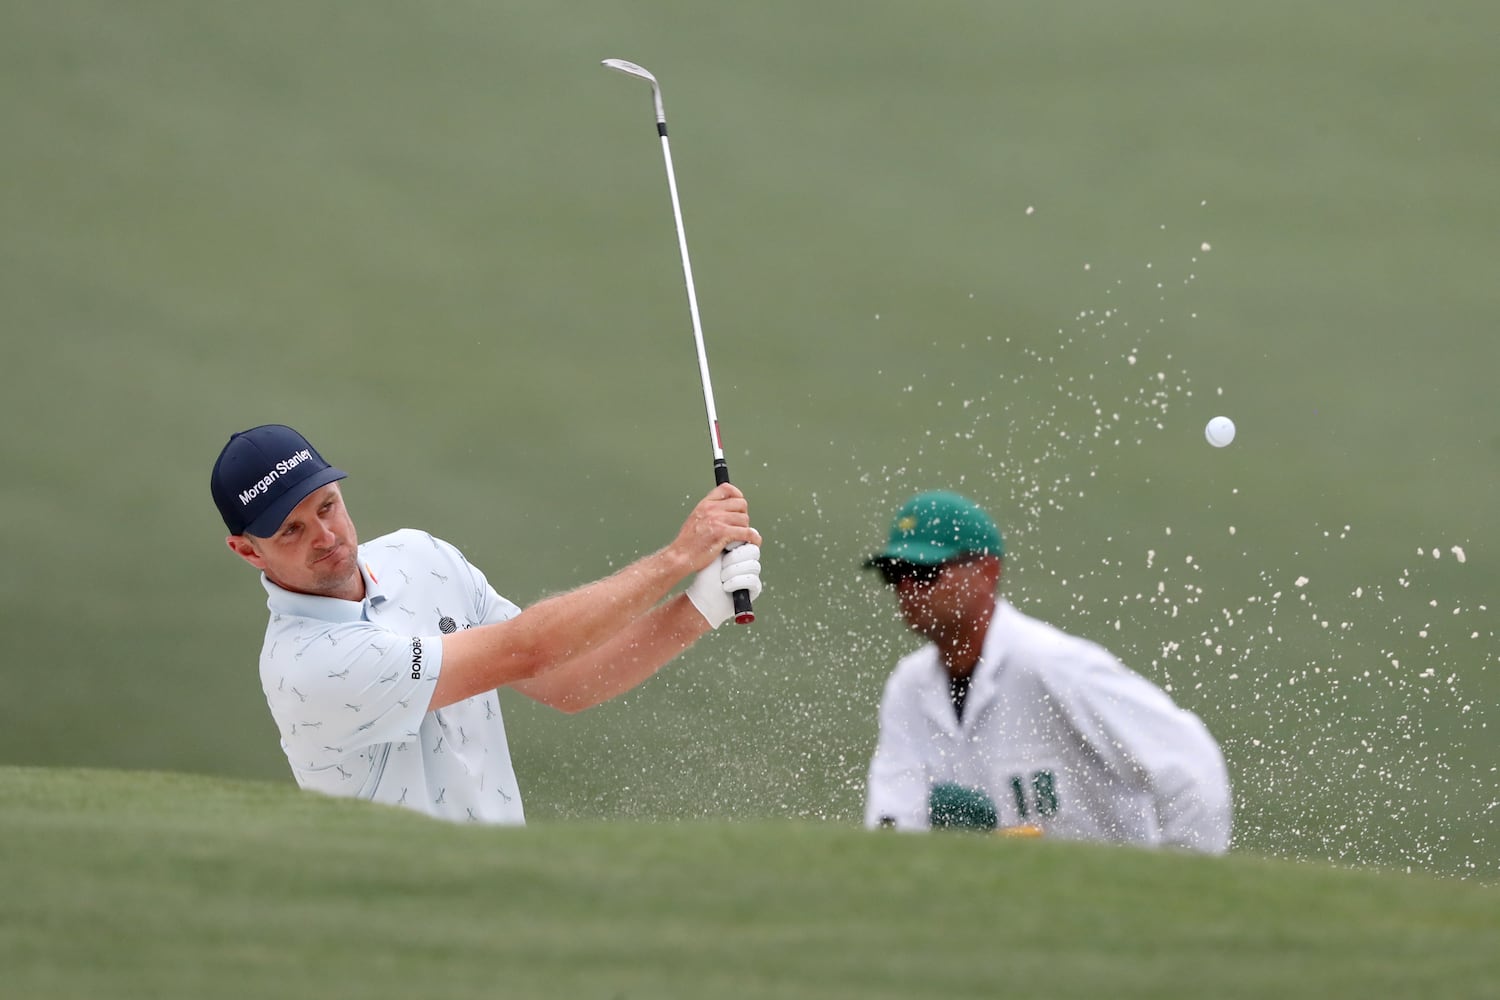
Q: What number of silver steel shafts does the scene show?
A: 1